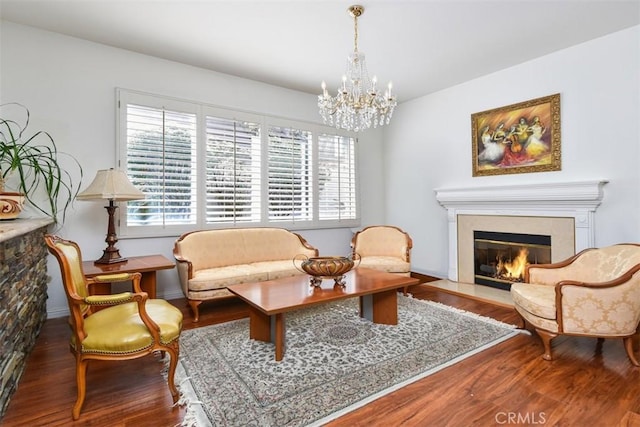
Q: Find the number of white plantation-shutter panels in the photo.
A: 4